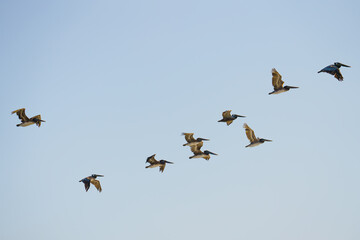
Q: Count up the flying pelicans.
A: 9